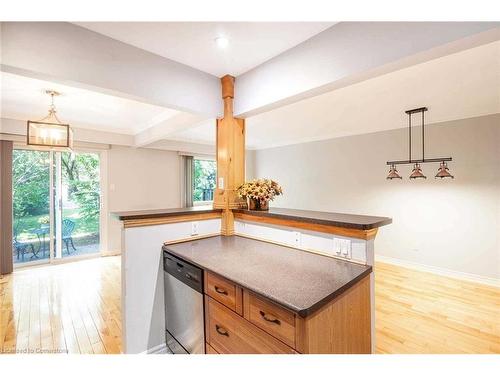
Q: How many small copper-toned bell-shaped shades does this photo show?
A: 3